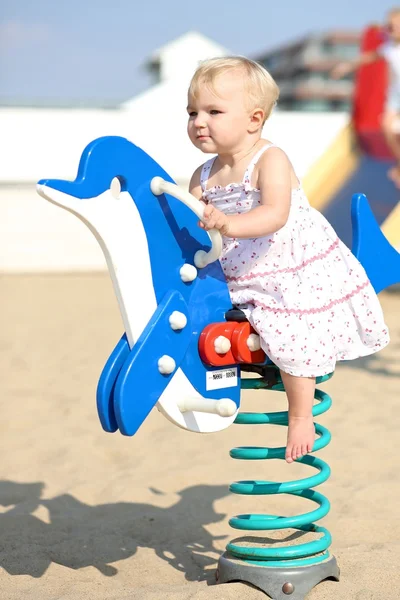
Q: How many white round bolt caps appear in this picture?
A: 5